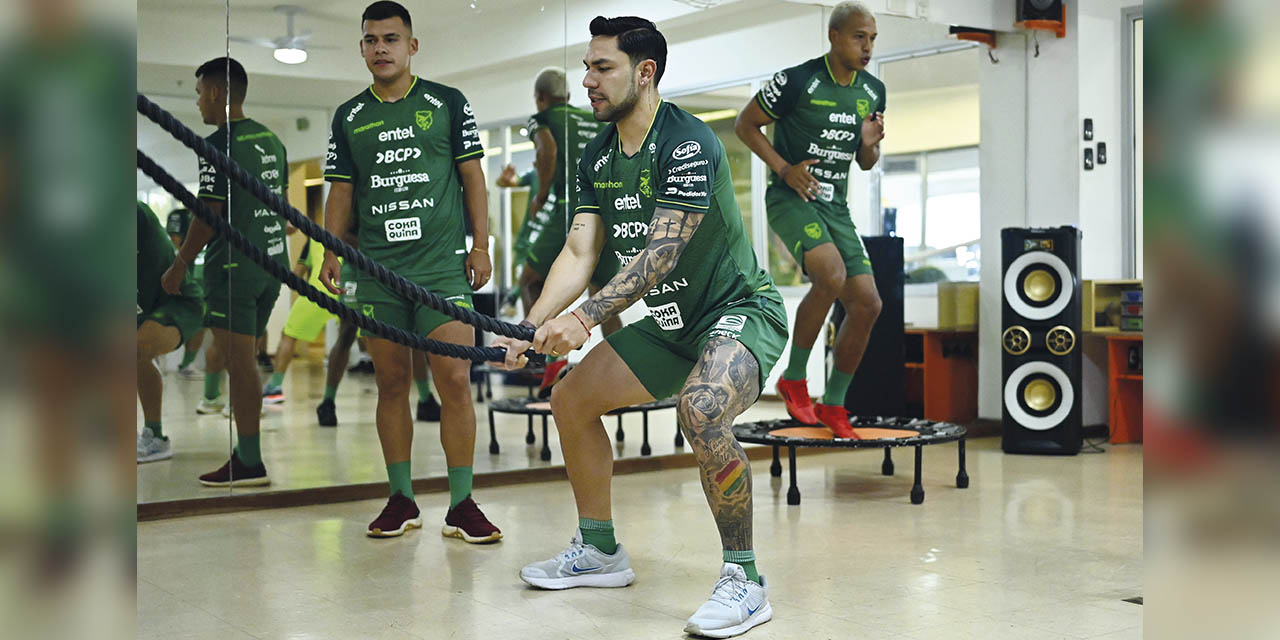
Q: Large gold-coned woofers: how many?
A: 2